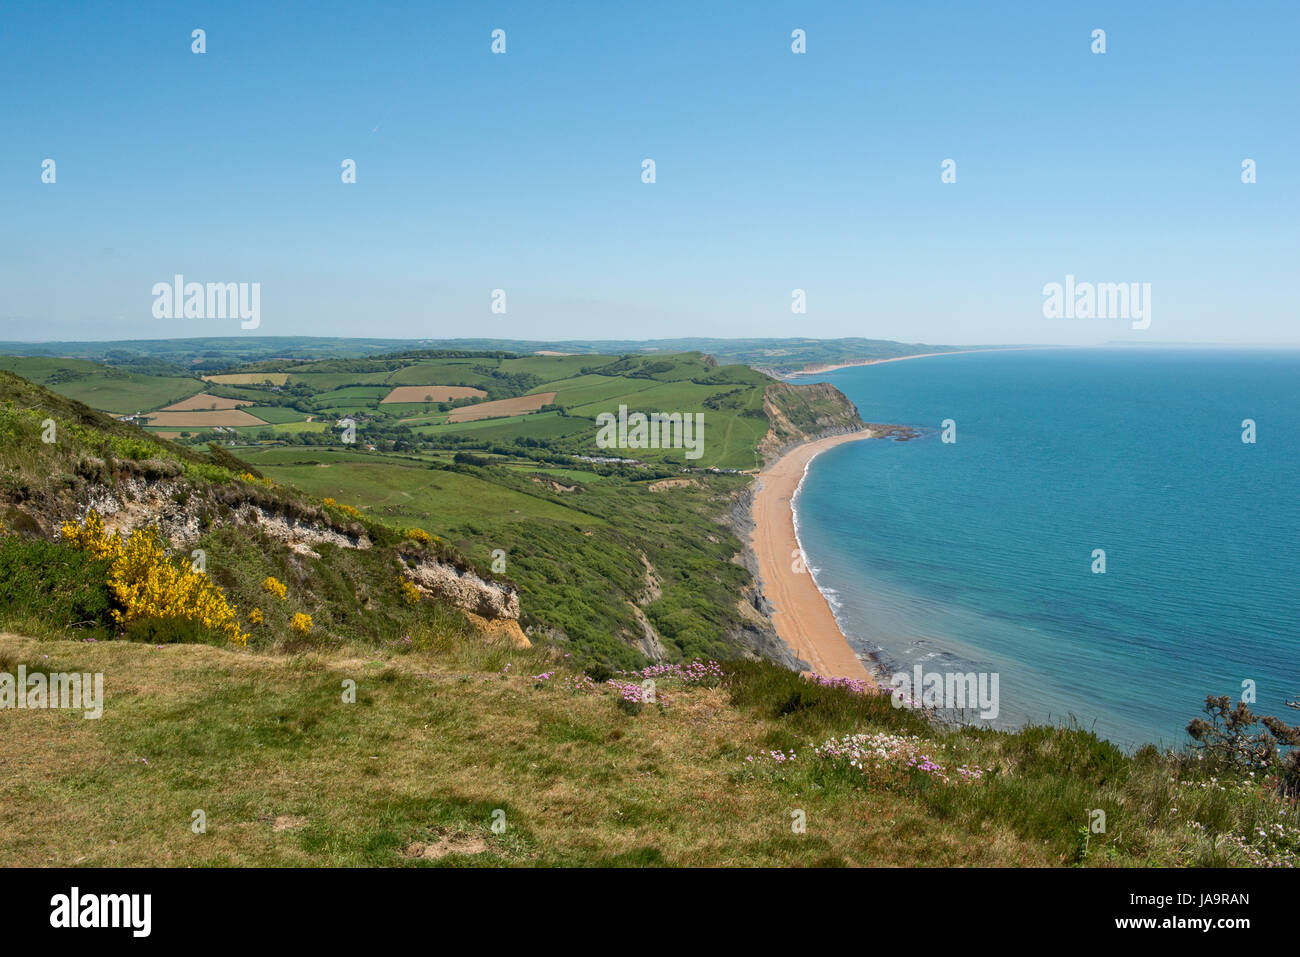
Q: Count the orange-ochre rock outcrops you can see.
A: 1